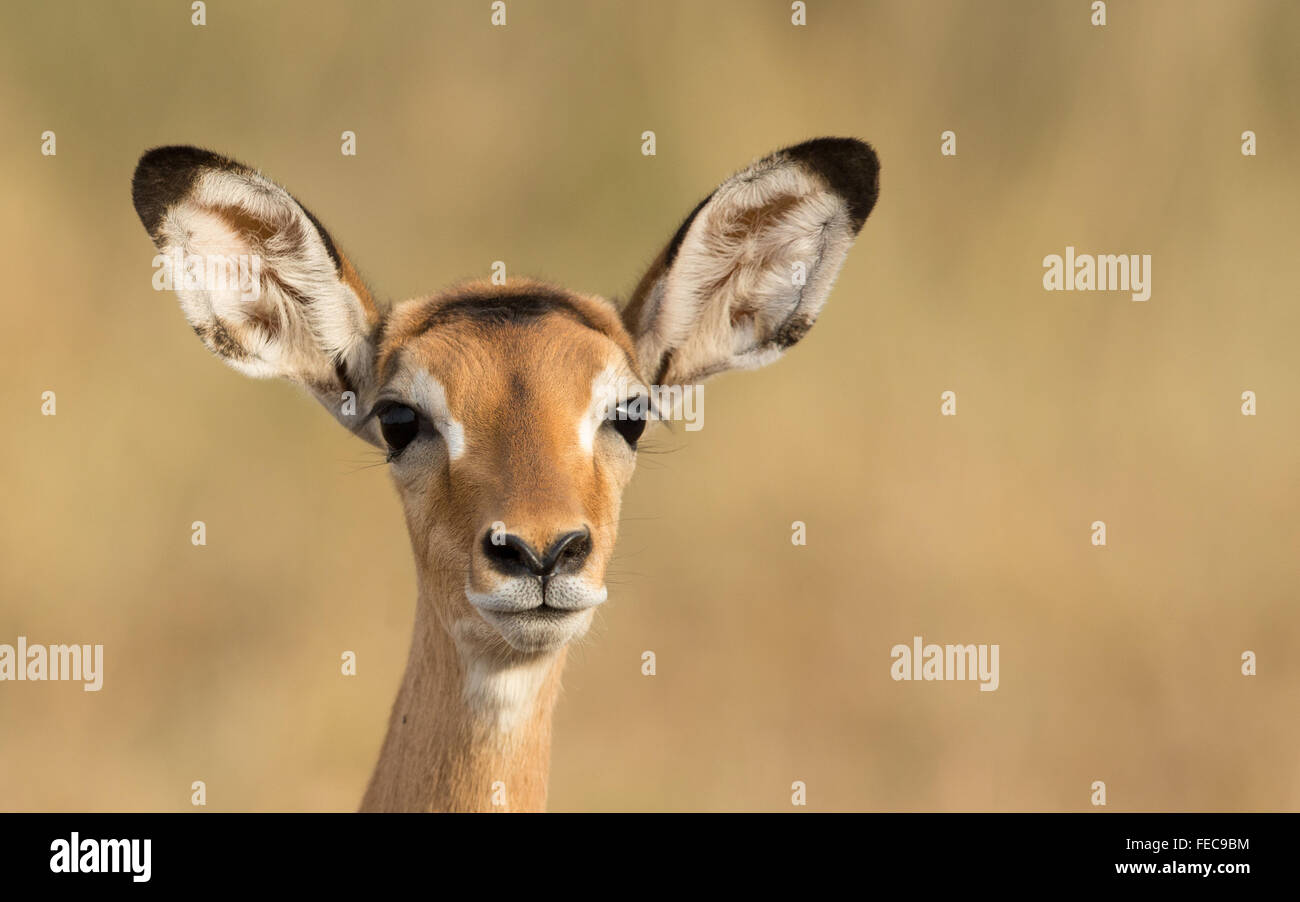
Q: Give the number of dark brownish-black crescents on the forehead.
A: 1